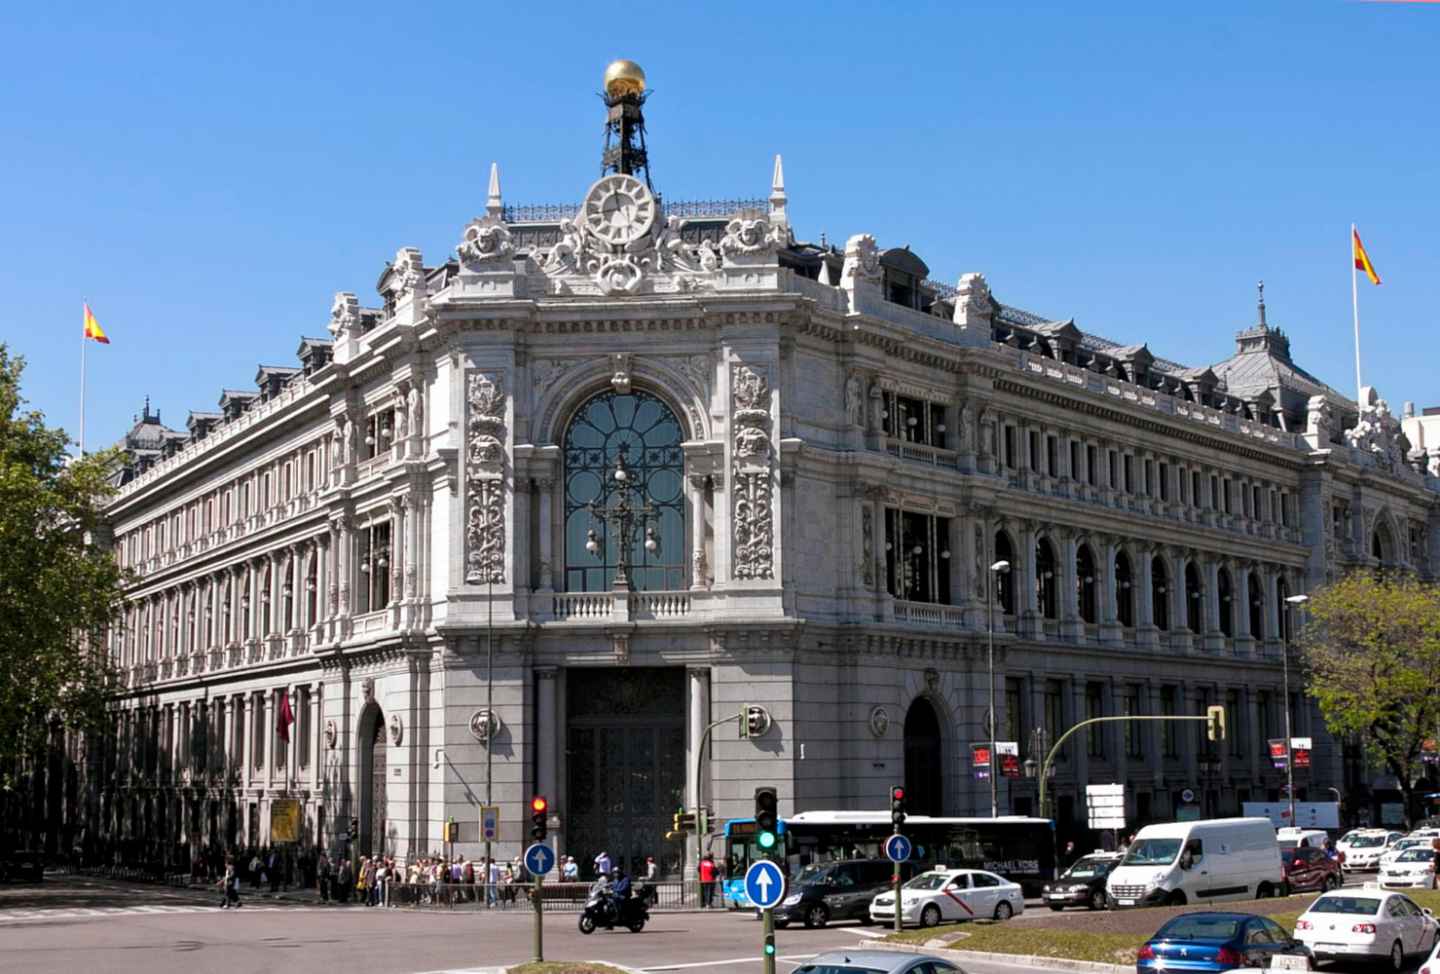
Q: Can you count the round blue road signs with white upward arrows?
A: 3